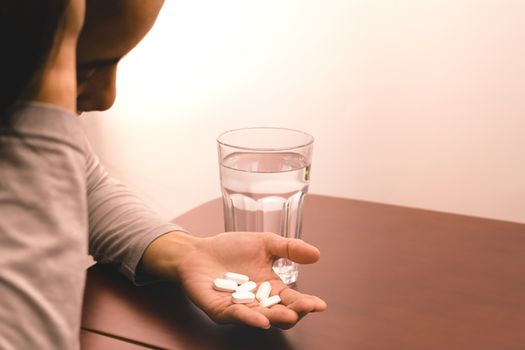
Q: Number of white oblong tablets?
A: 6